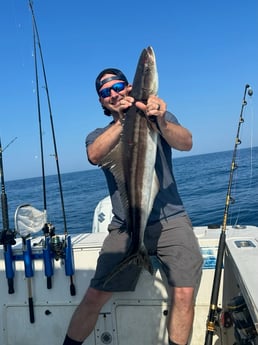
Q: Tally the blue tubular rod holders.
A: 4